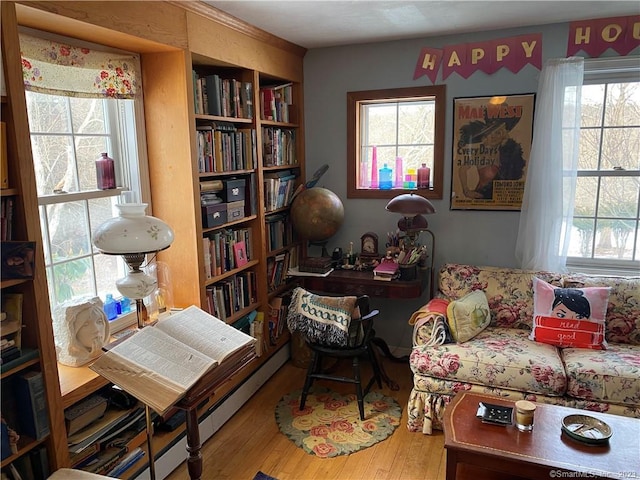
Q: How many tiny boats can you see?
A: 1